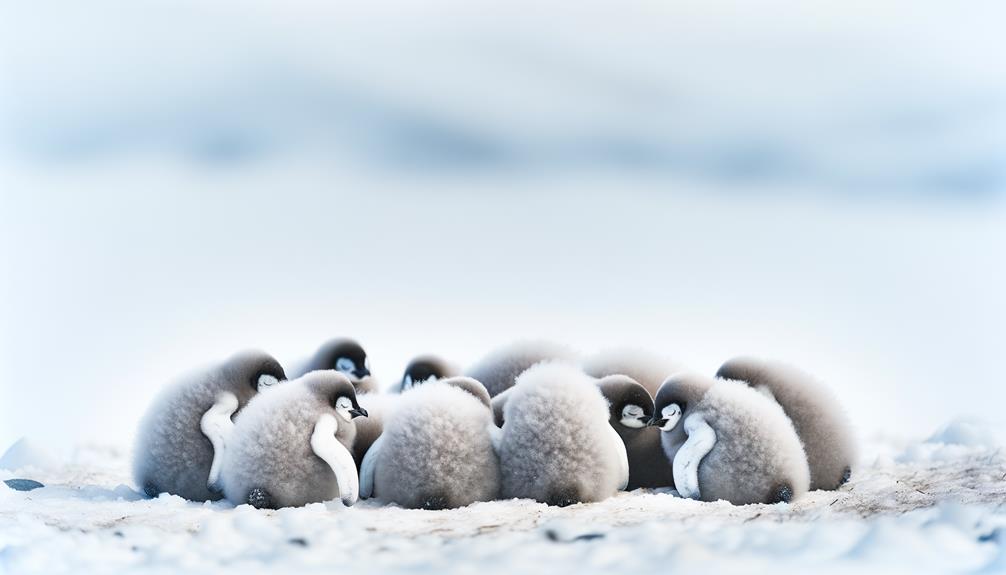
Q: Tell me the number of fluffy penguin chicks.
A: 11